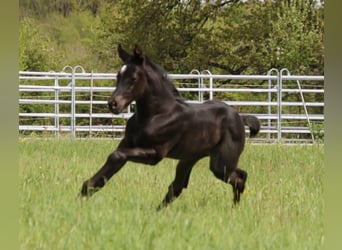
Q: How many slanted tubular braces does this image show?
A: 1